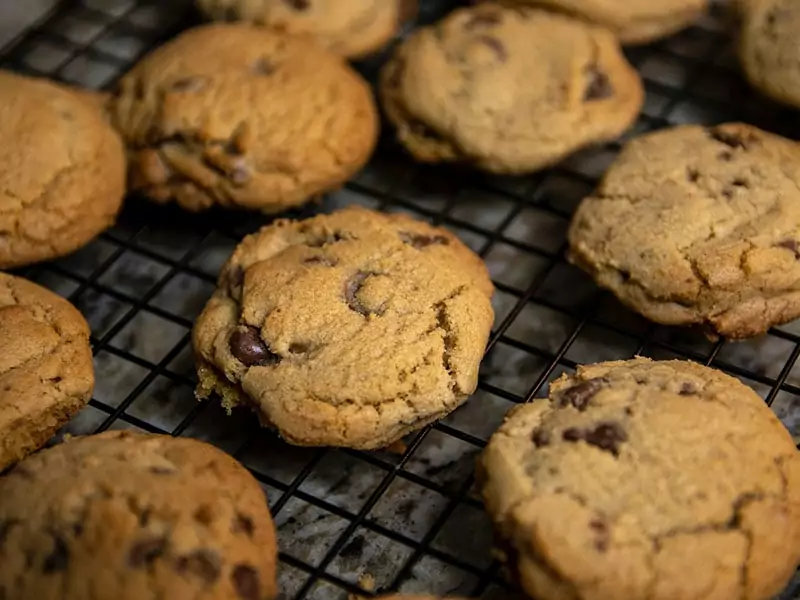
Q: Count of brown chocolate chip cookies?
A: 11